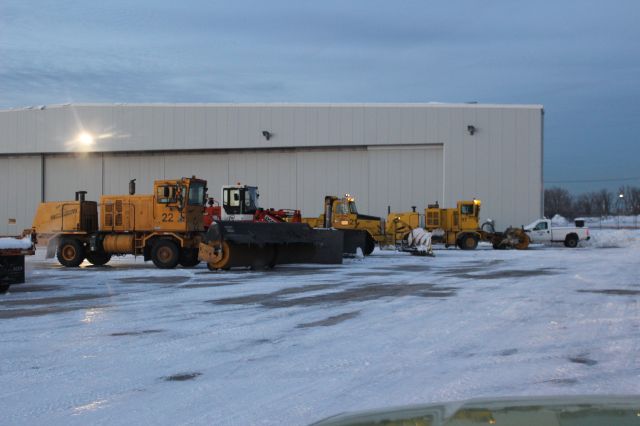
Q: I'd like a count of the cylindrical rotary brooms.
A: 2